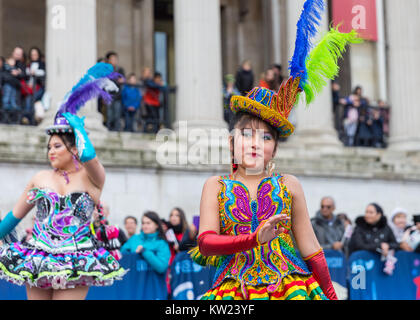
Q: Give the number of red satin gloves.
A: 2